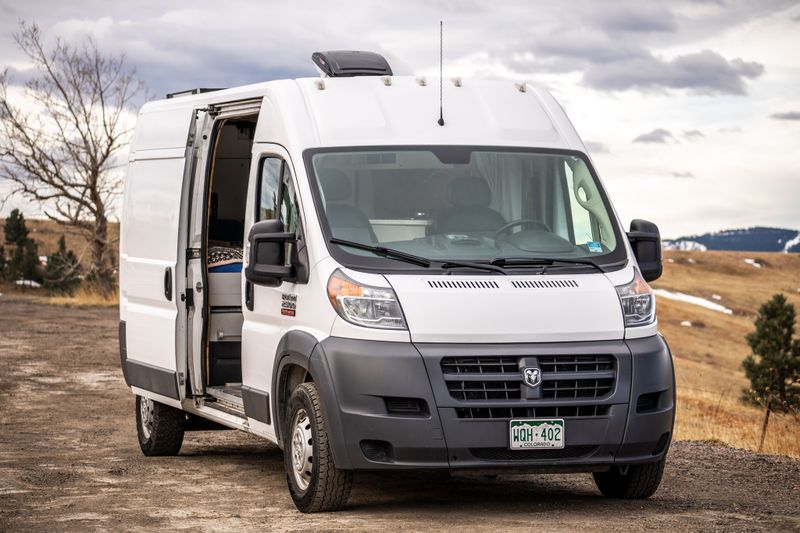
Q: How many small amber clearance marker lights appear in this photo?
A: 5